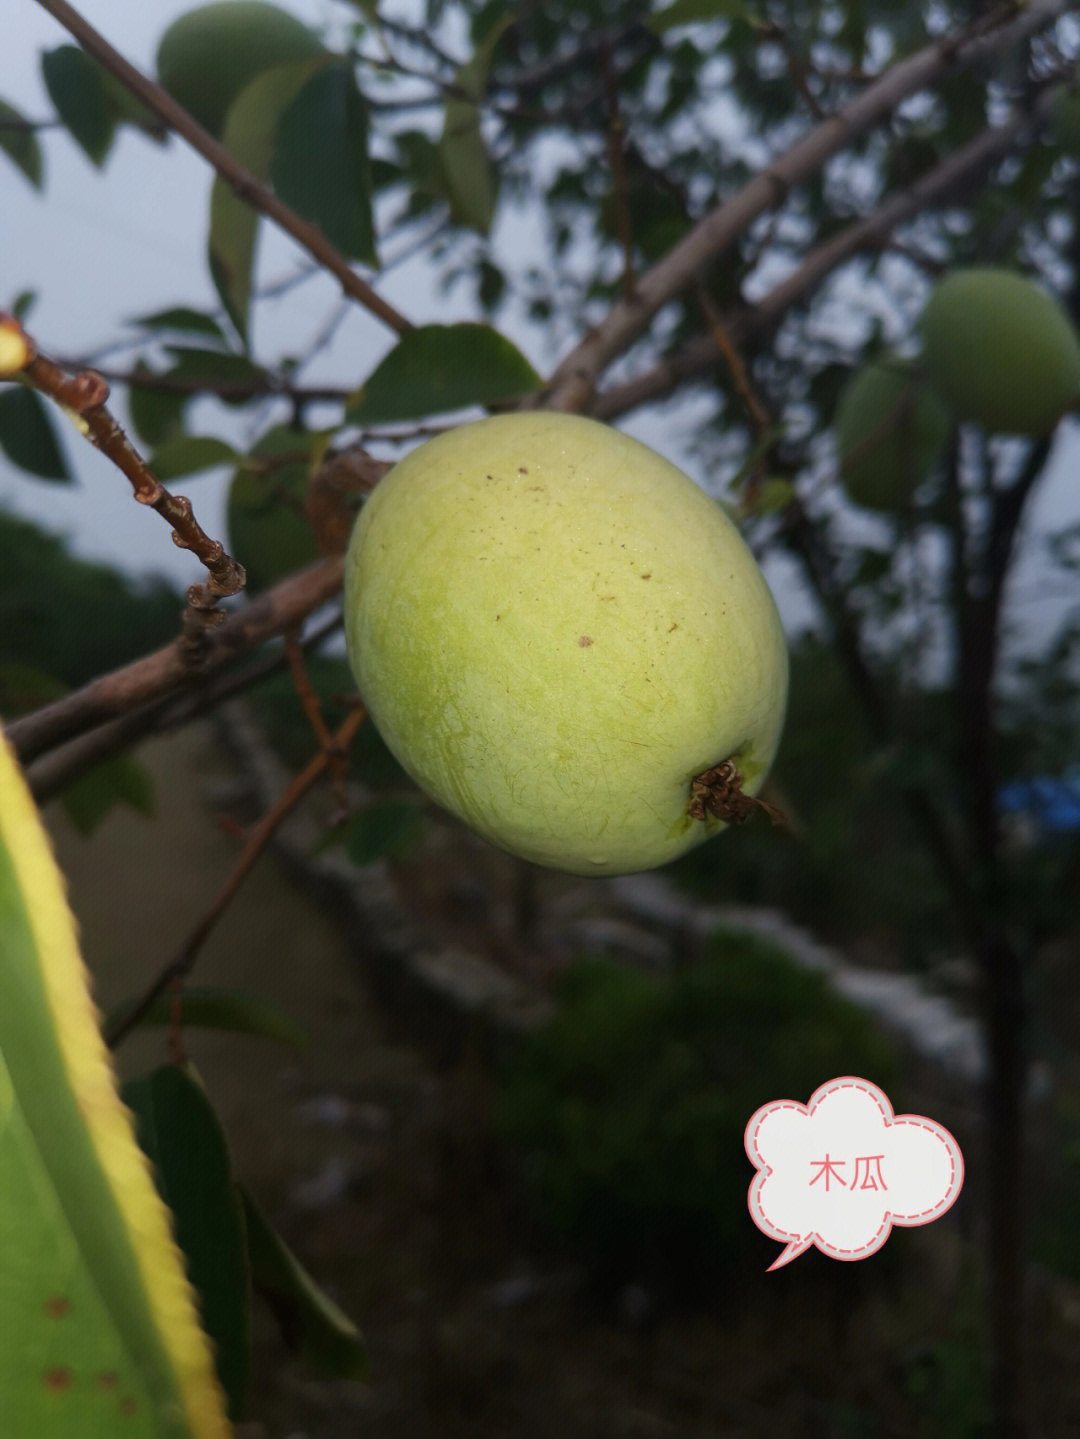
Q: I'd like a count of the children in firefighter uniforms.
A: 0